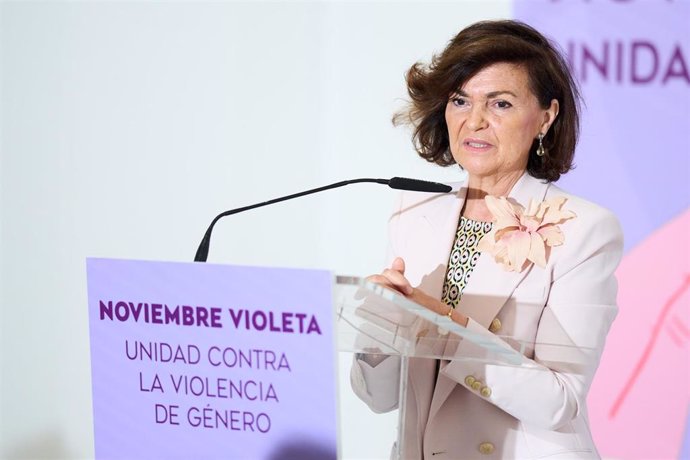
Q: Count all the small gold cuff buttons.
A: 3